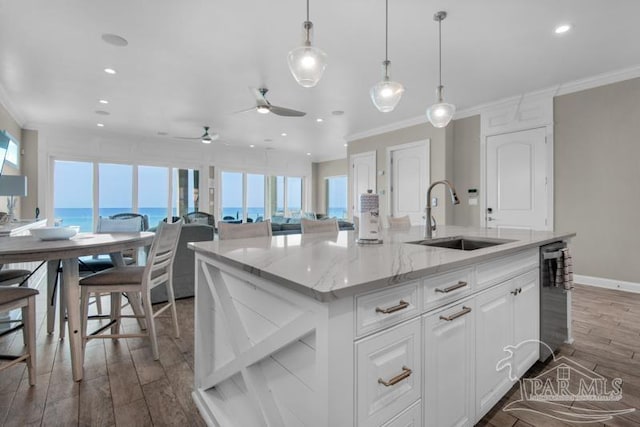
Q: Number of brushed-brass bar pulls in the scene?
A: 4